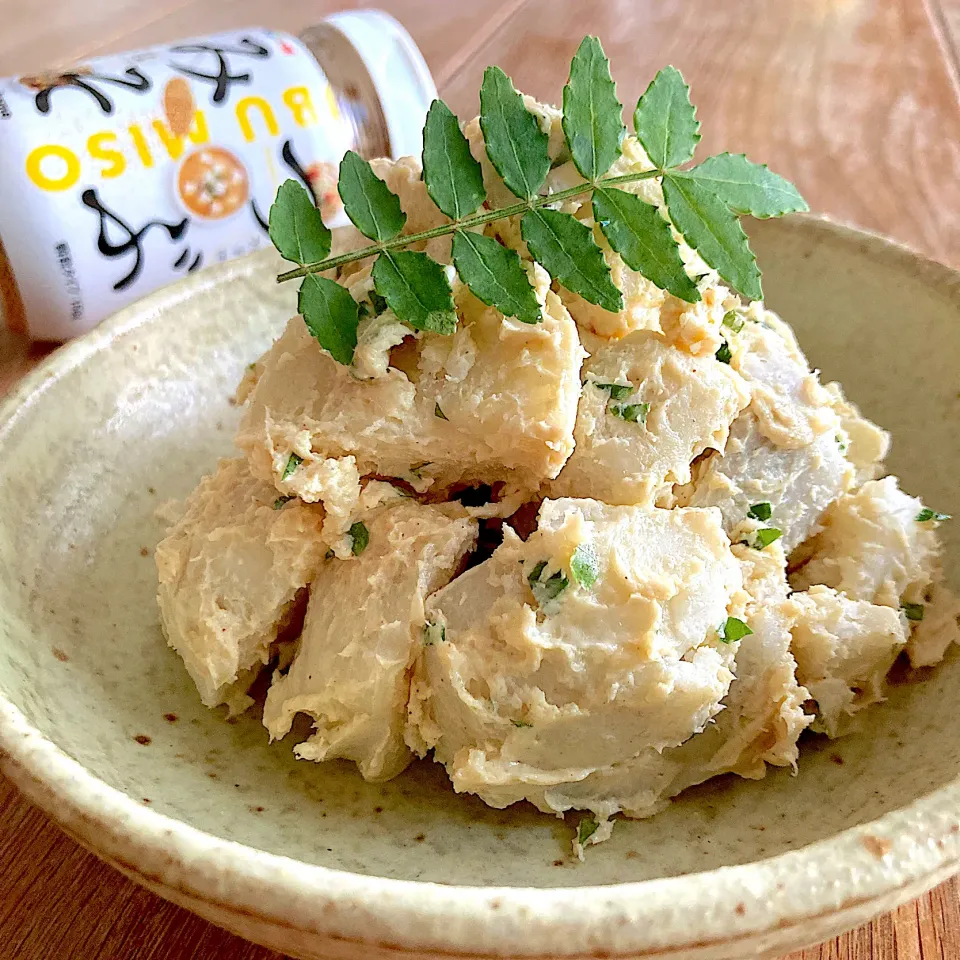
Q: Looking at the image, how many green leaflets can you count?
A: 13